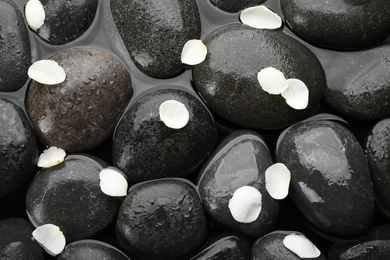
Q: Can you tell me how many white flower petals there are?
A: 13